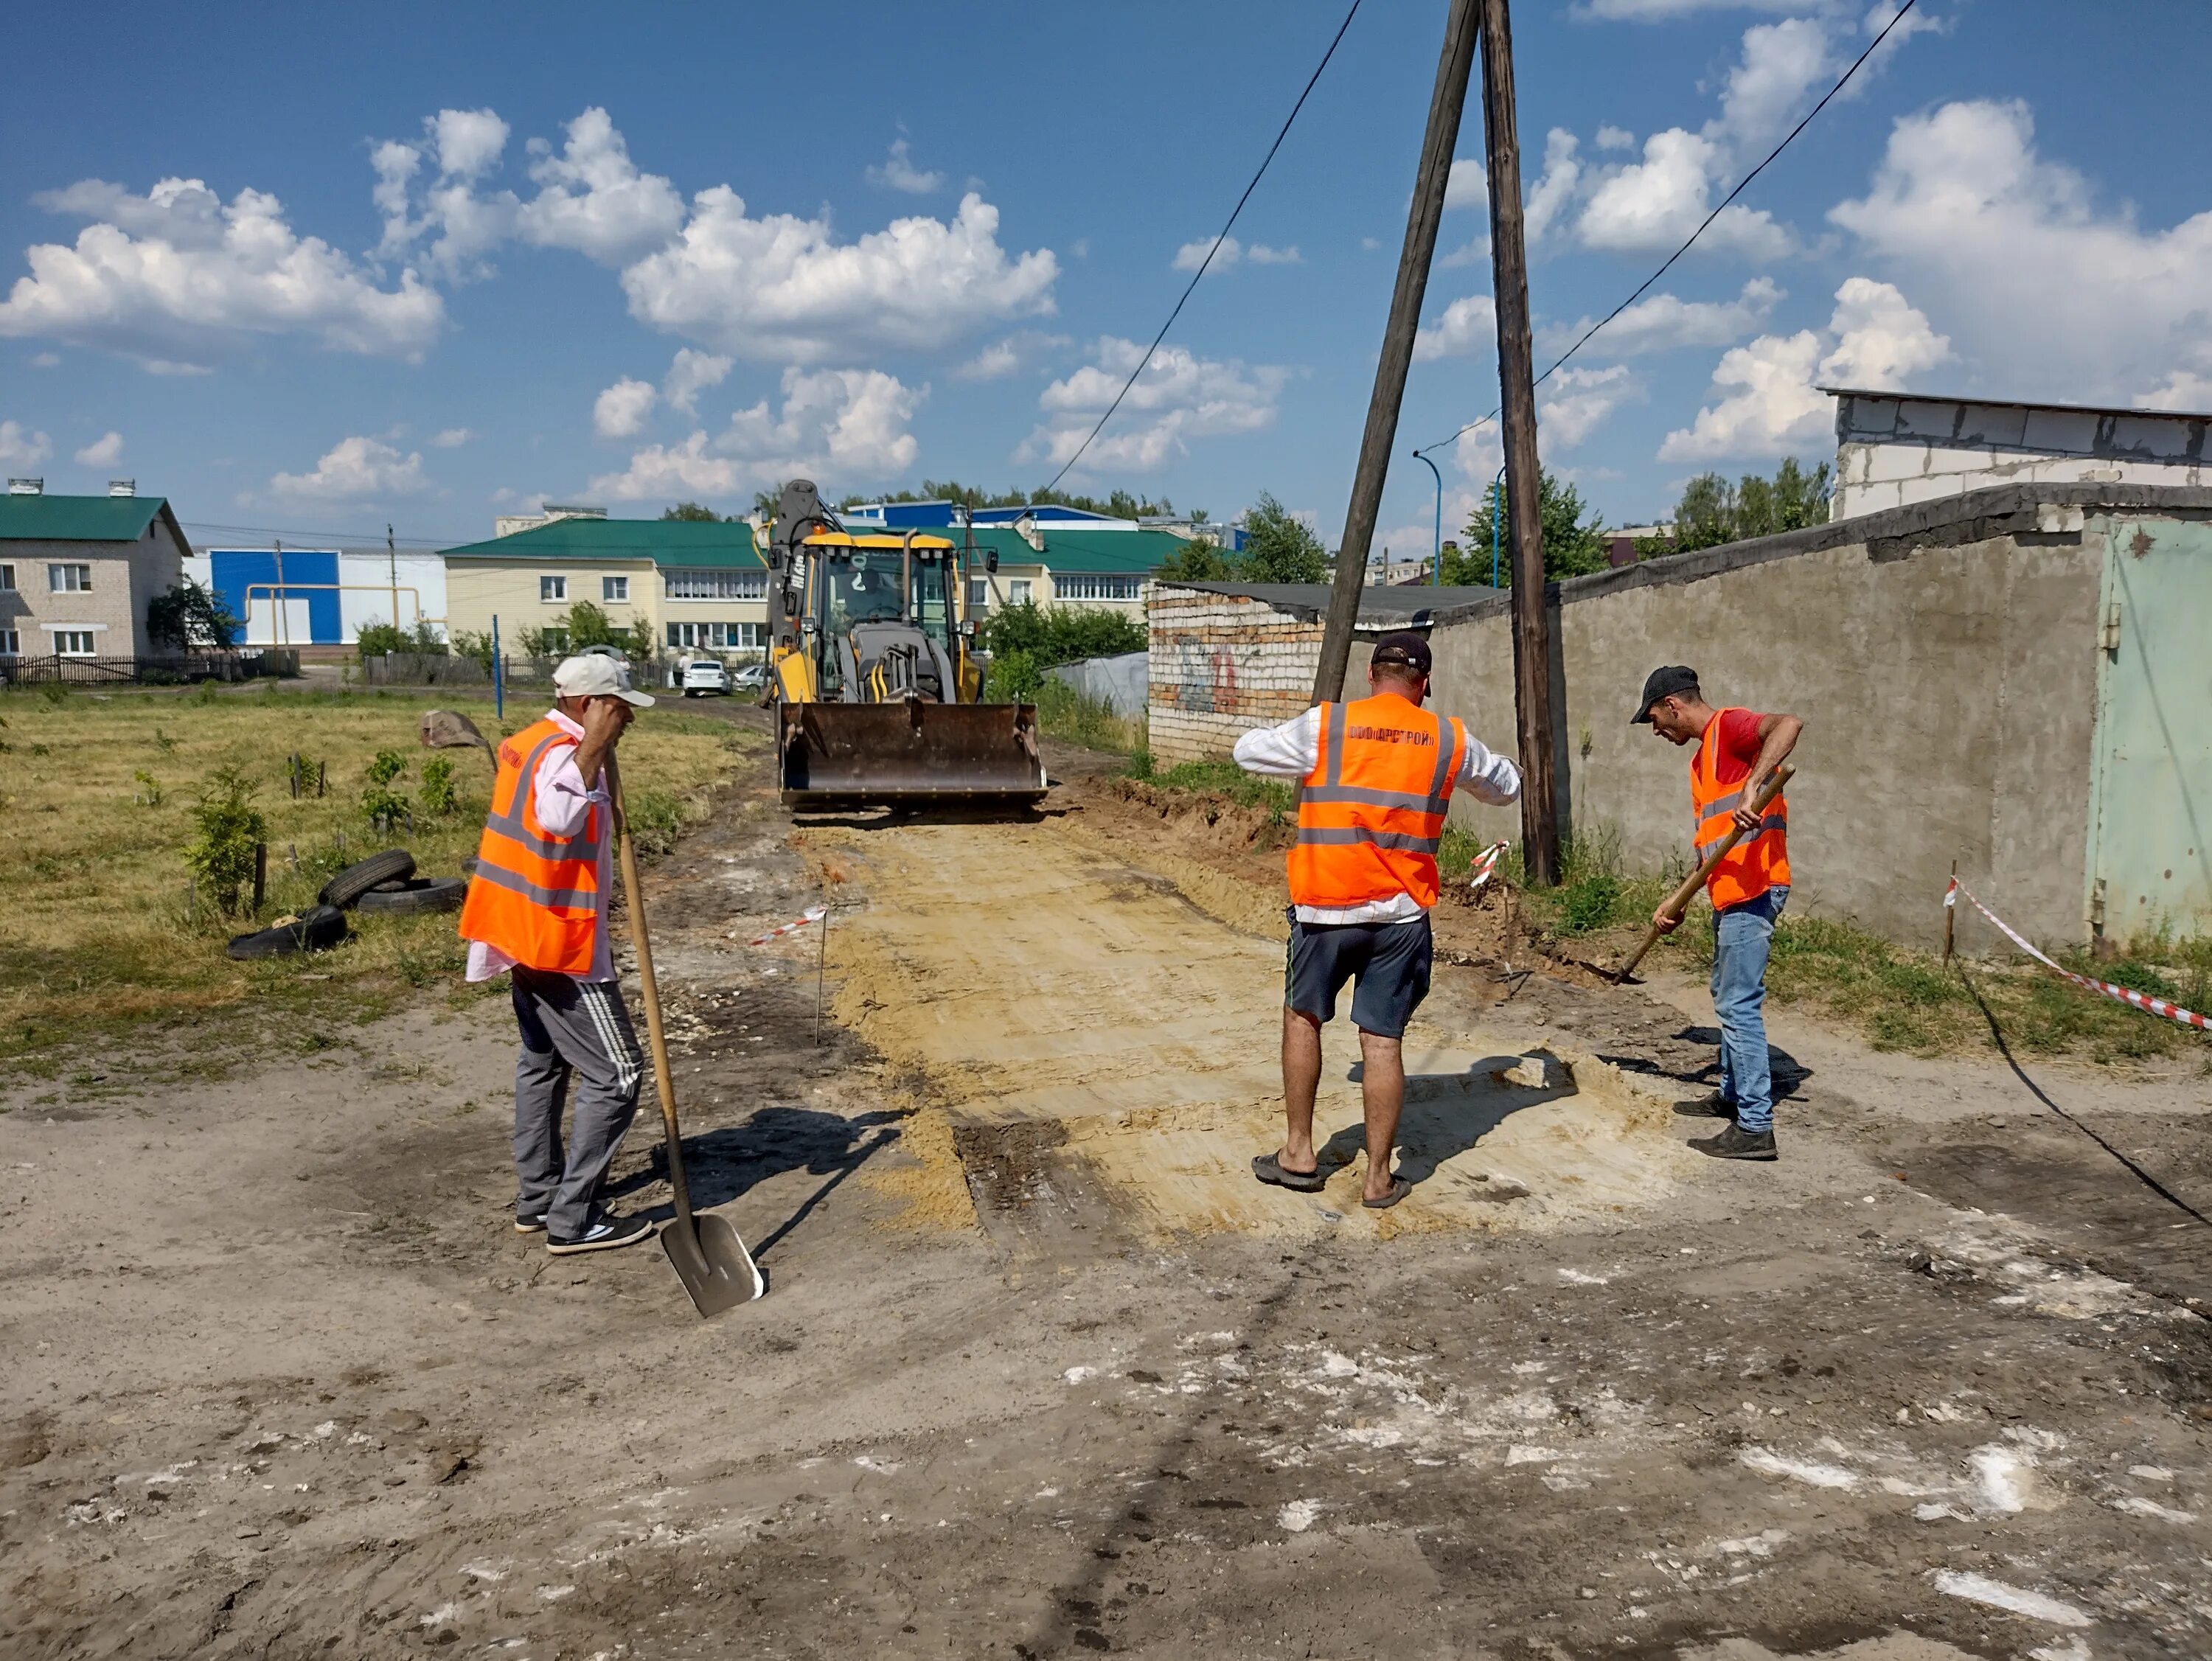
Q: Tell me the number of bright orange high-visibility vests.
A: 3